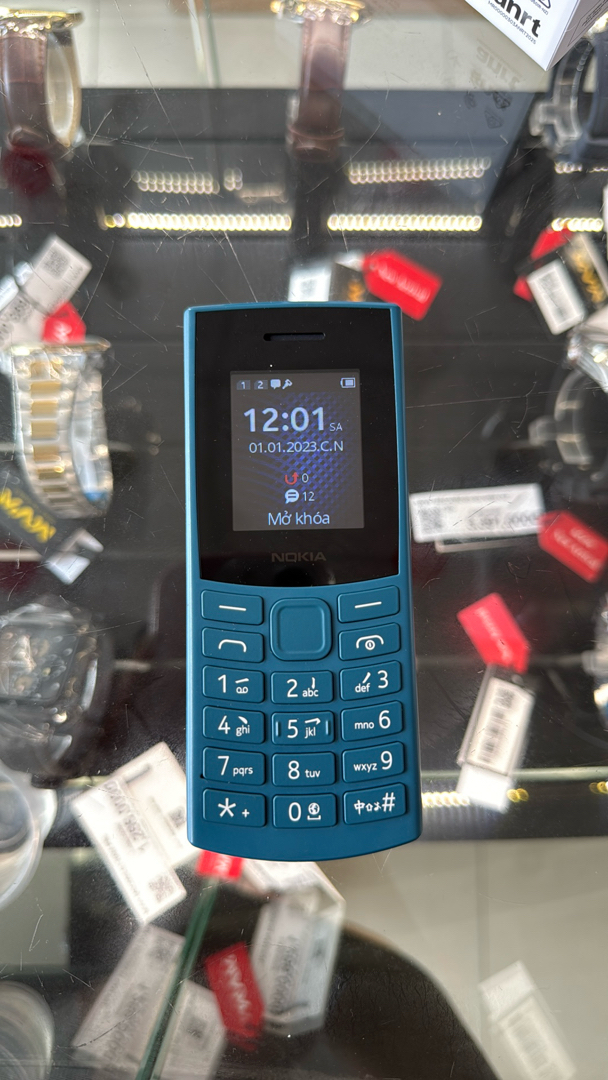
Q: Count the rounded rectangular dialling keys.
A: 12